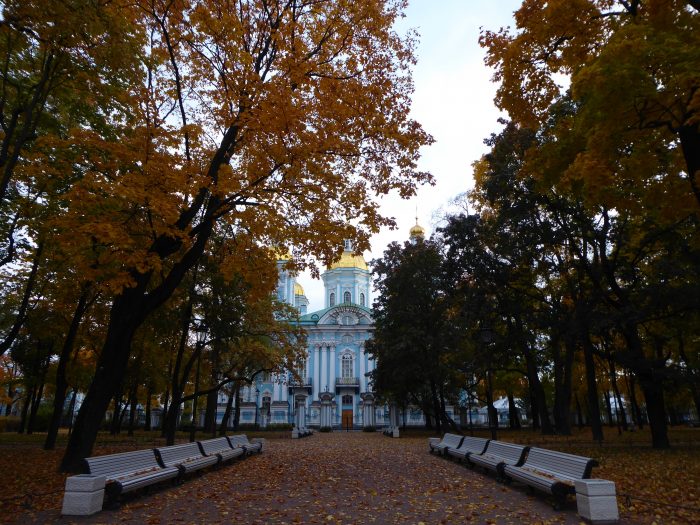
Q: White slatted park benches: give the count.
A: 8